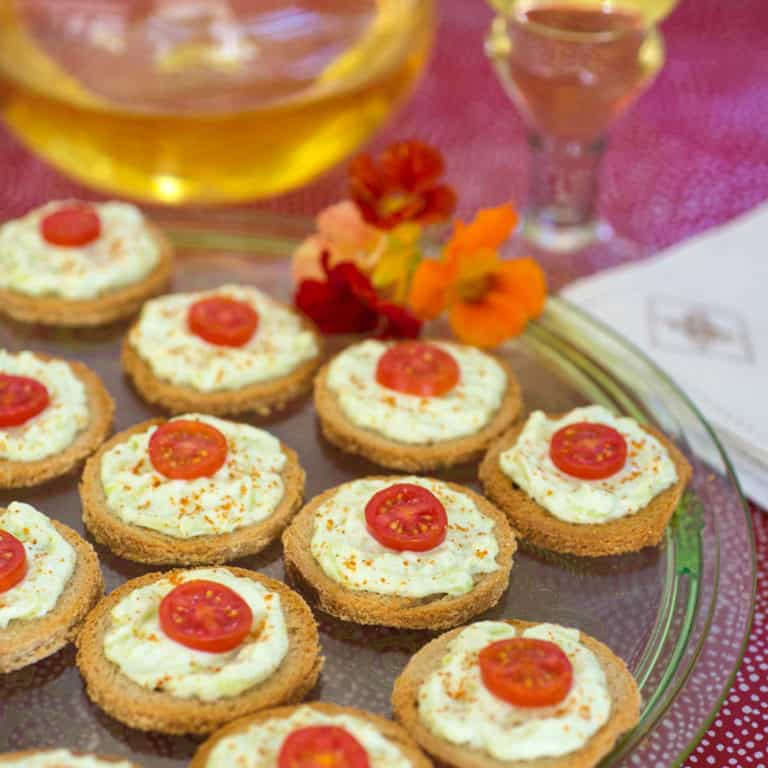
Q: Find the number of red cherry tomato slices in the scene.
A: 11